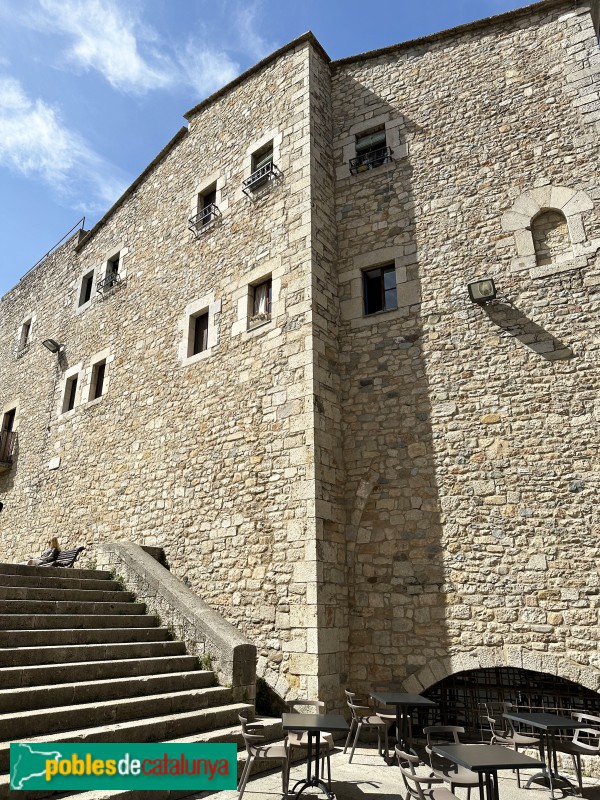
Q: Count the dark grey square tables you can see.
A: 4